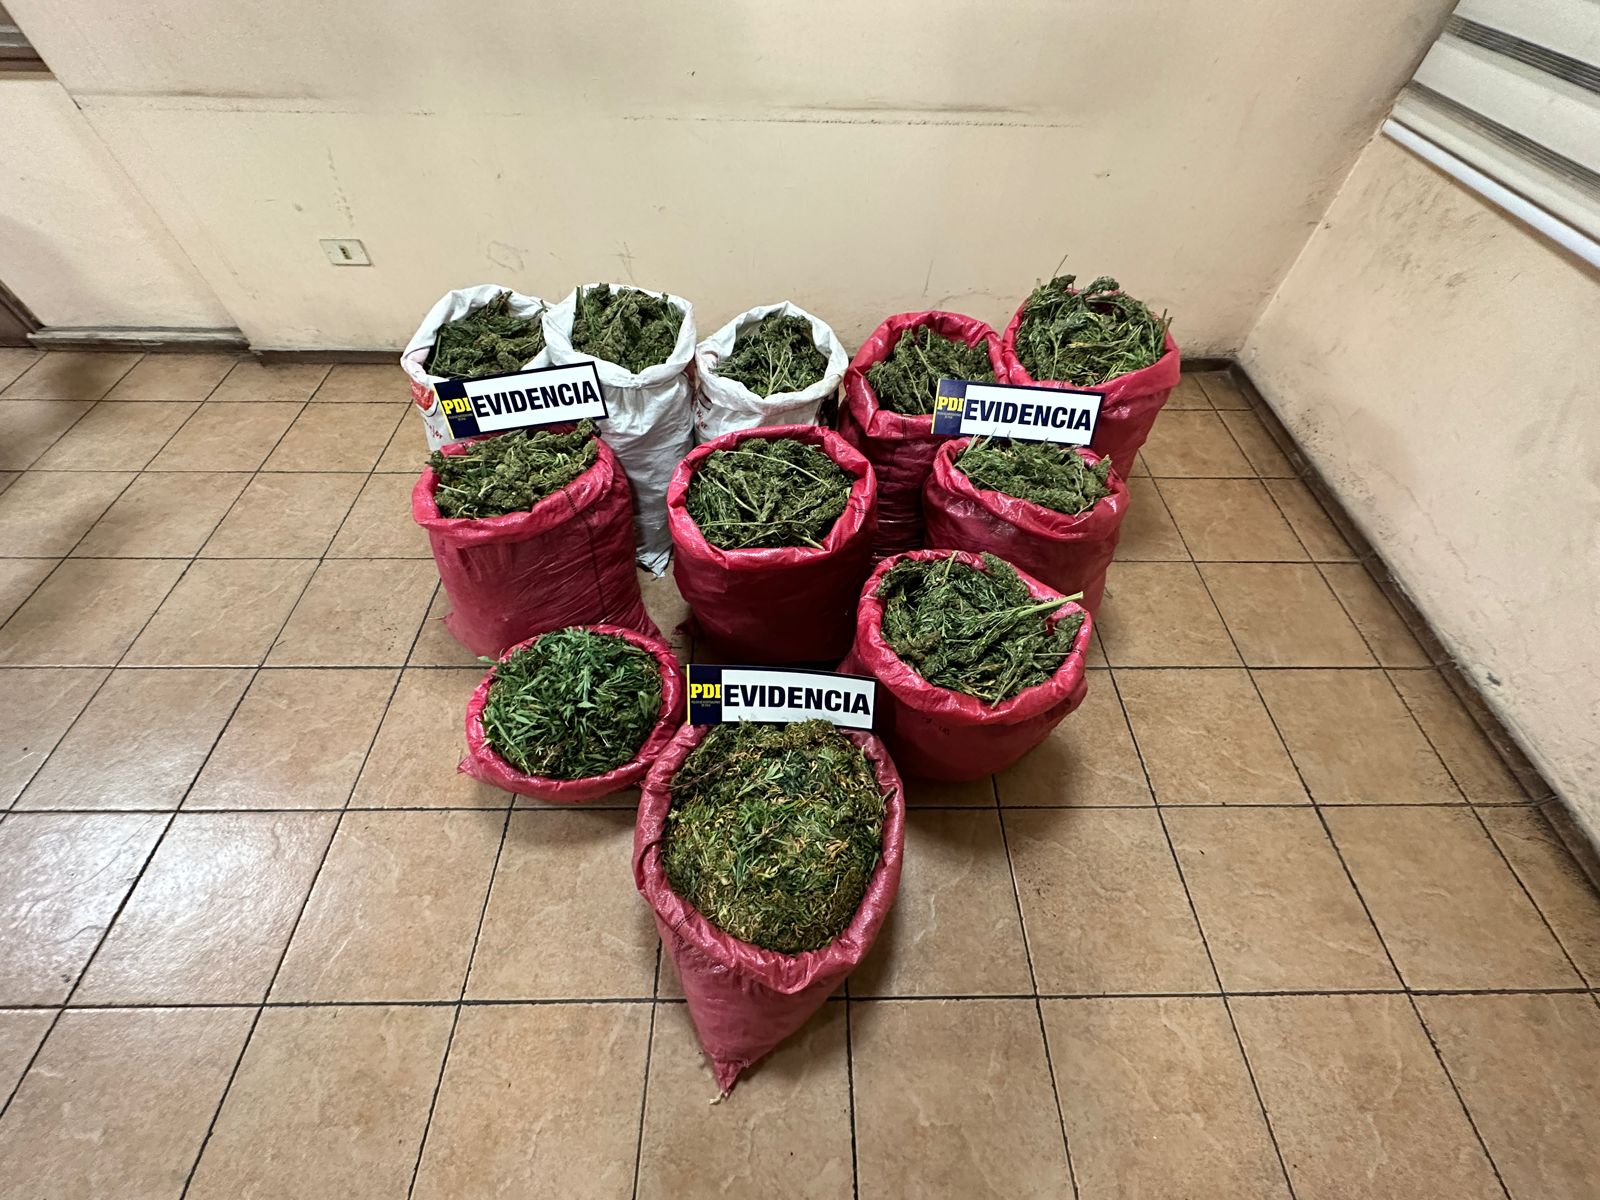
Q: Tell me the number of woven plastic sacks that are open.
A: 11